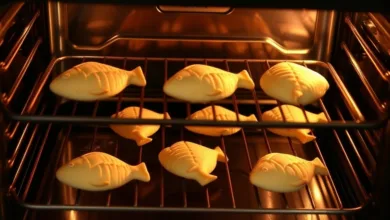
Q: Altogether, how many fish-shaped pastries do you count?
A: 9